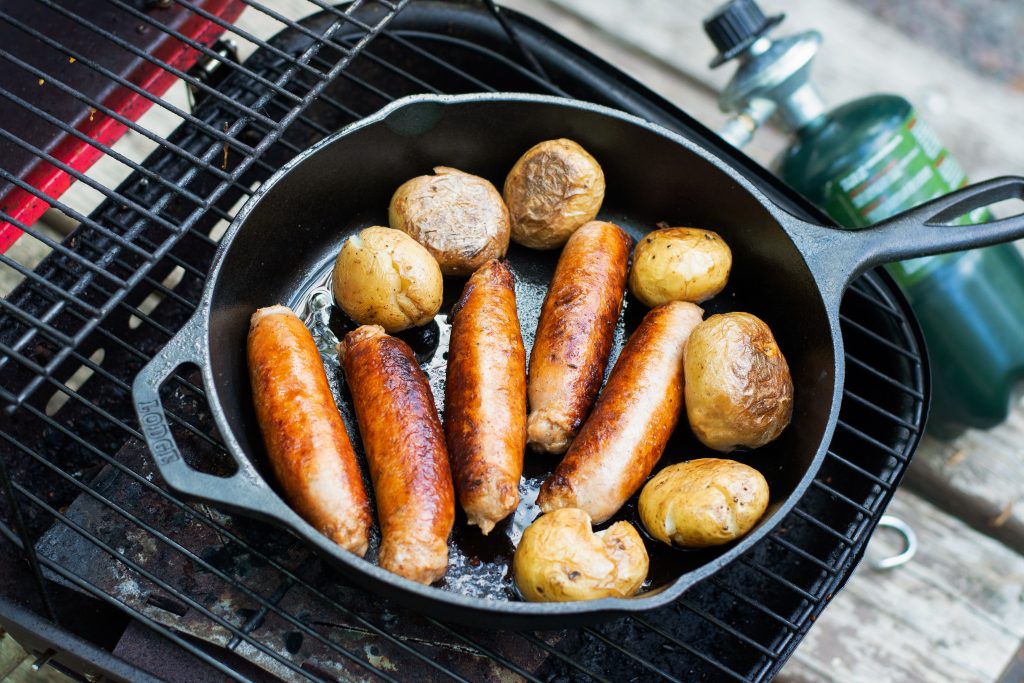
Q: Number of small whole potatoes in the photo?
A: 7